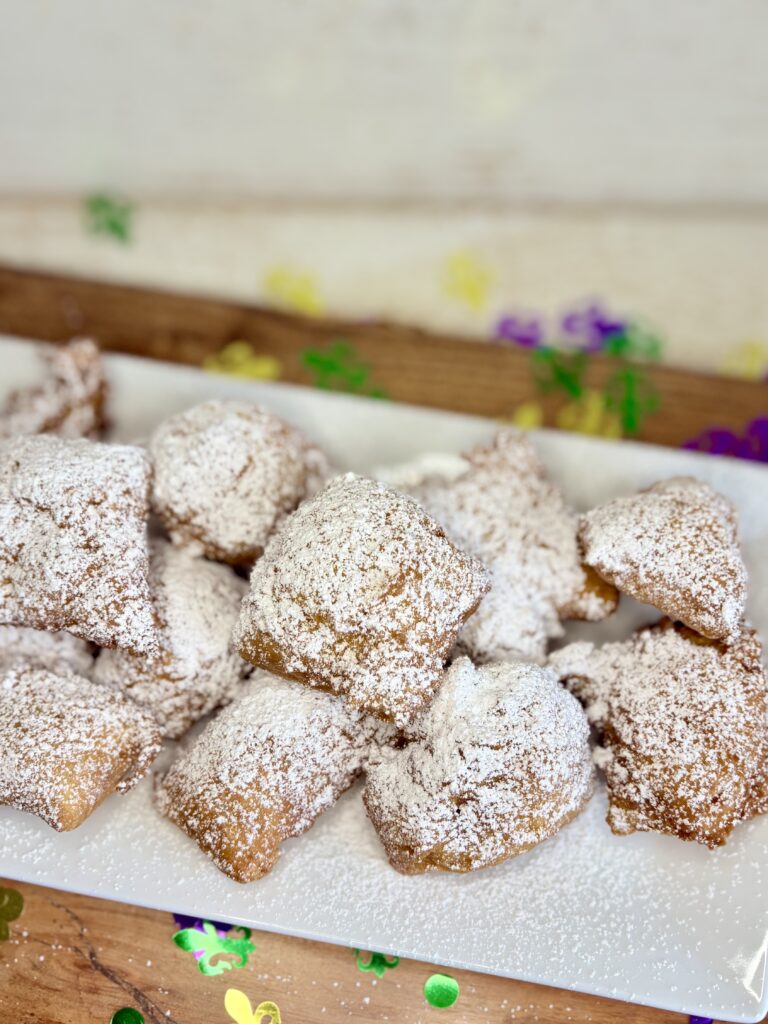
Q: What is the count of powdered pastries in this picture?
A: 12